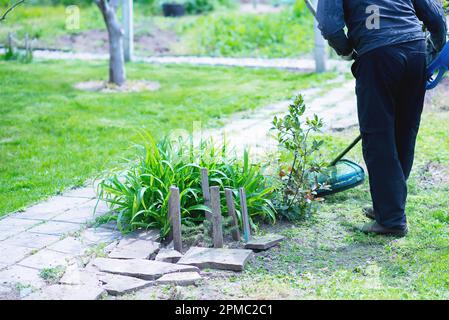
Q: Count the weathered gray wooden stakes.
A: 5